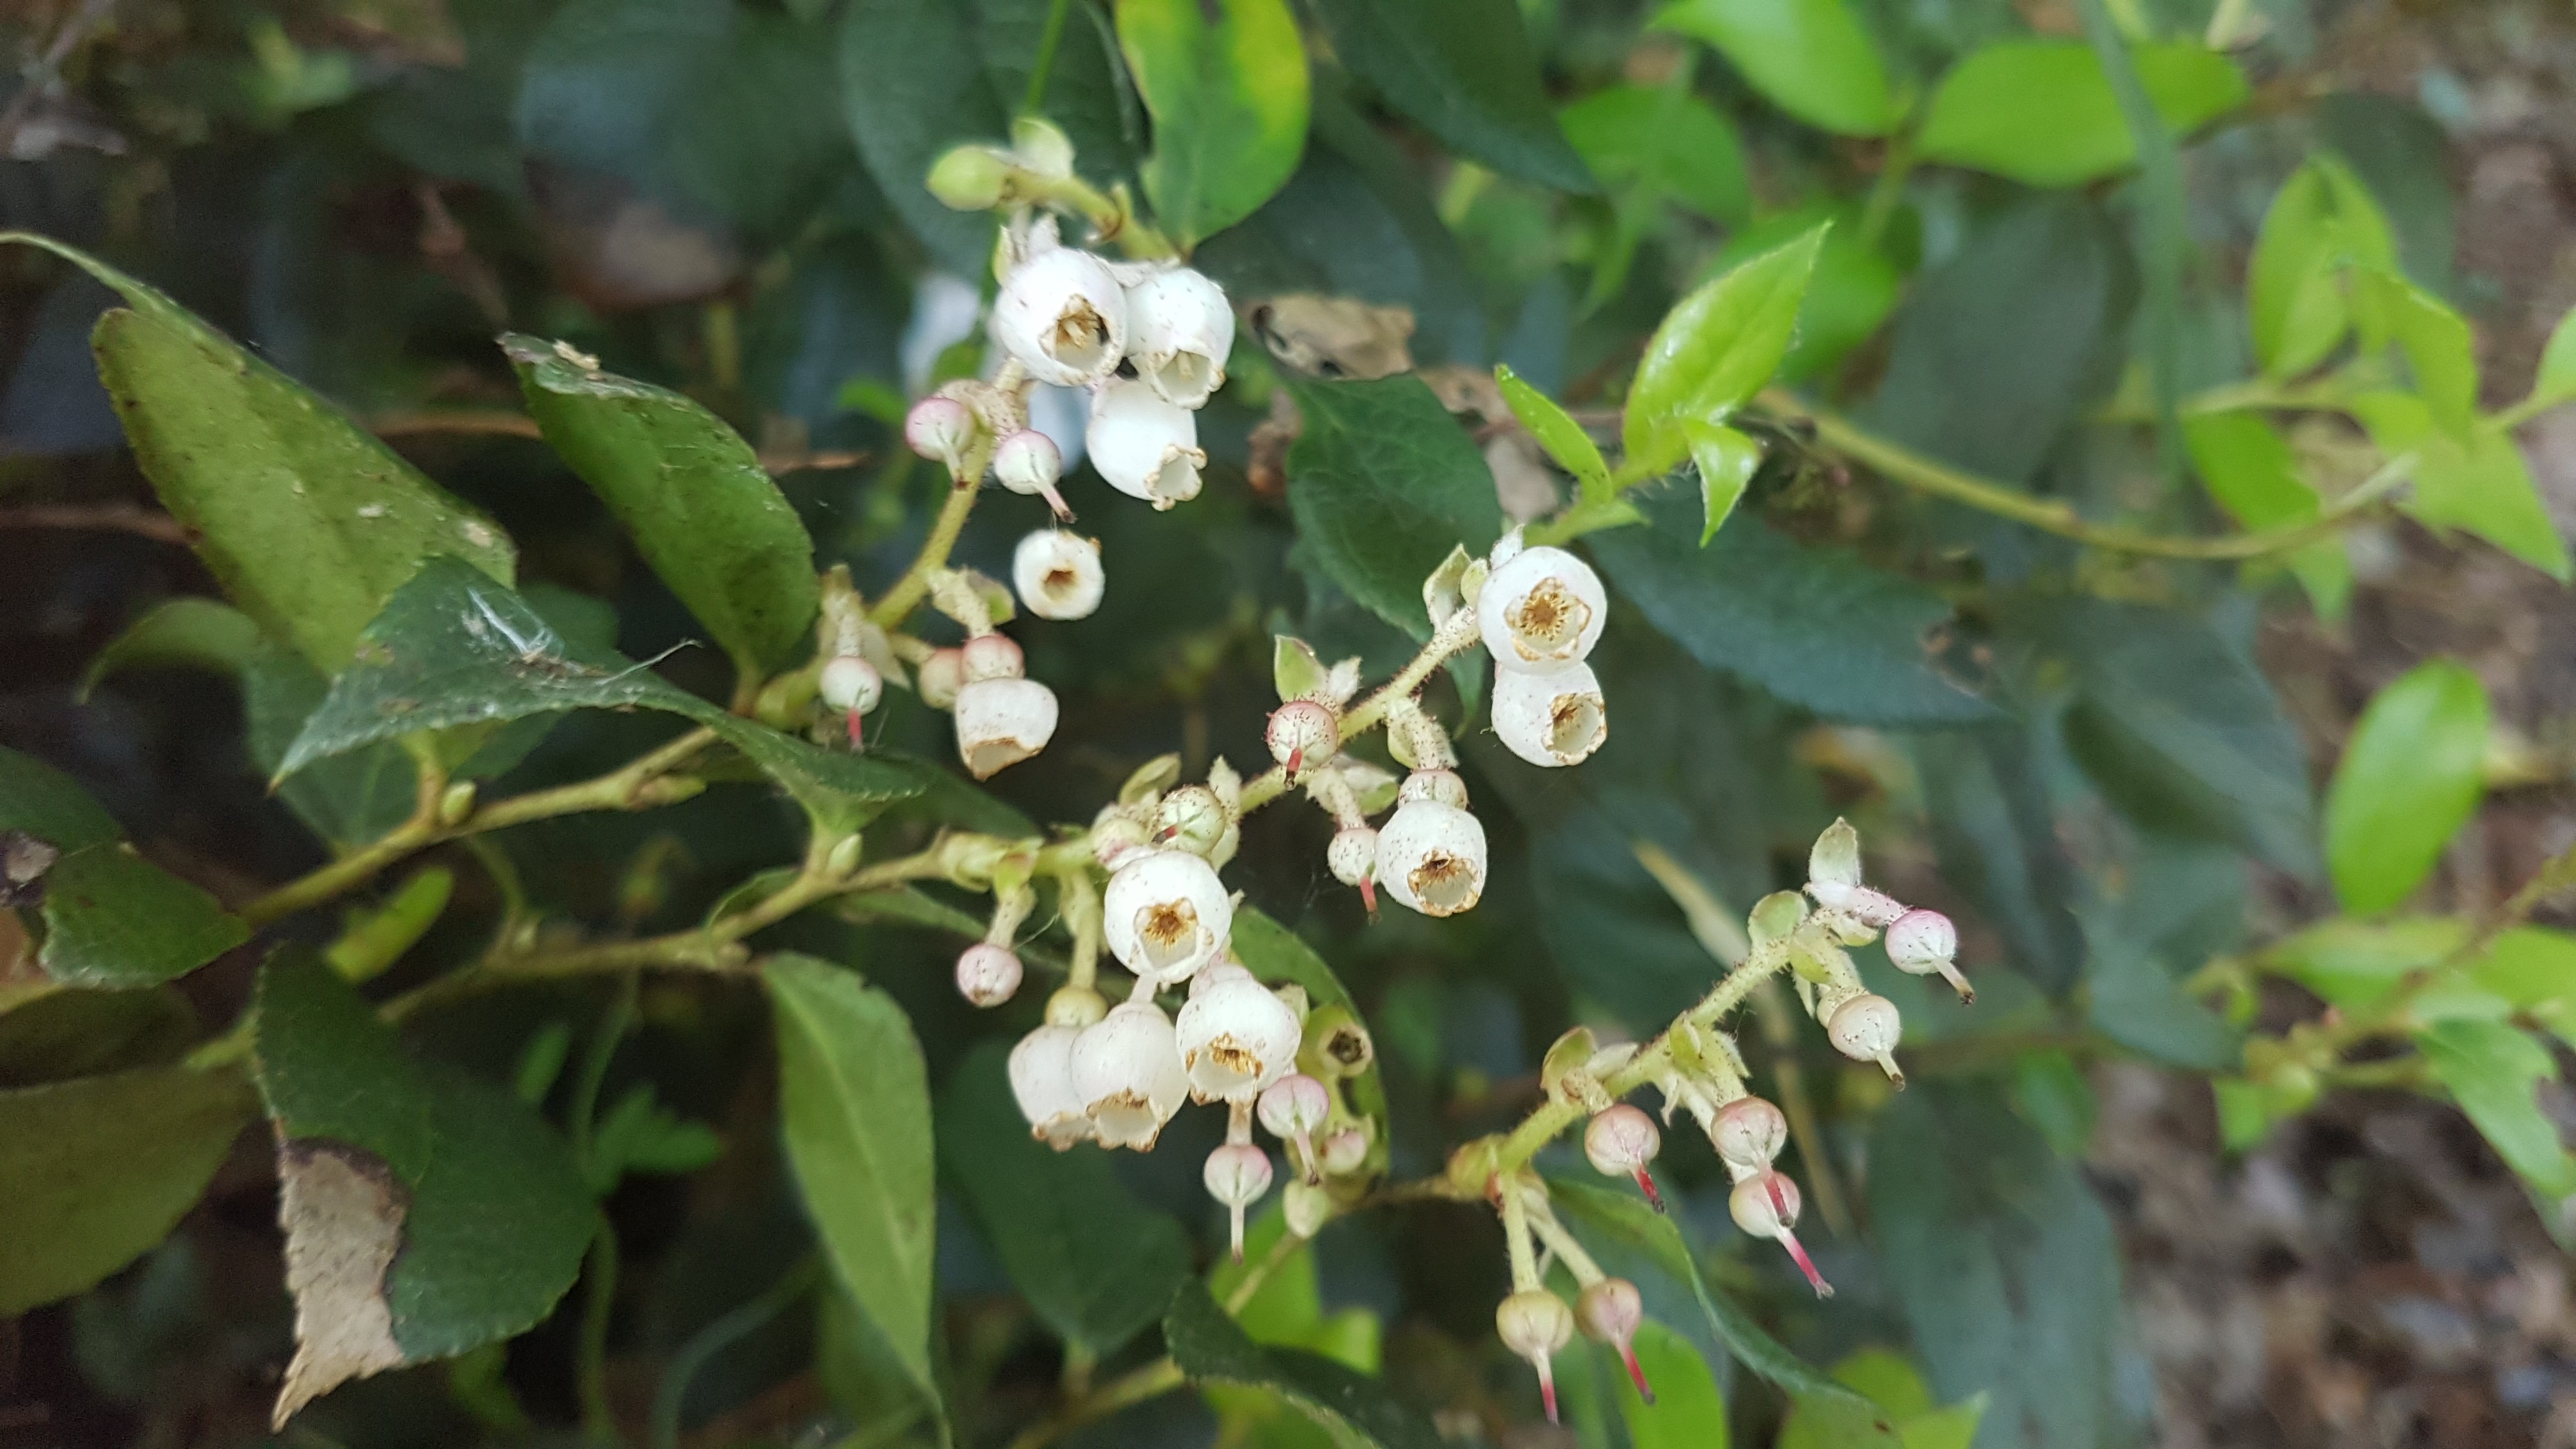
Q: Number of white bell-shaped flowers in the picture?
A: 12